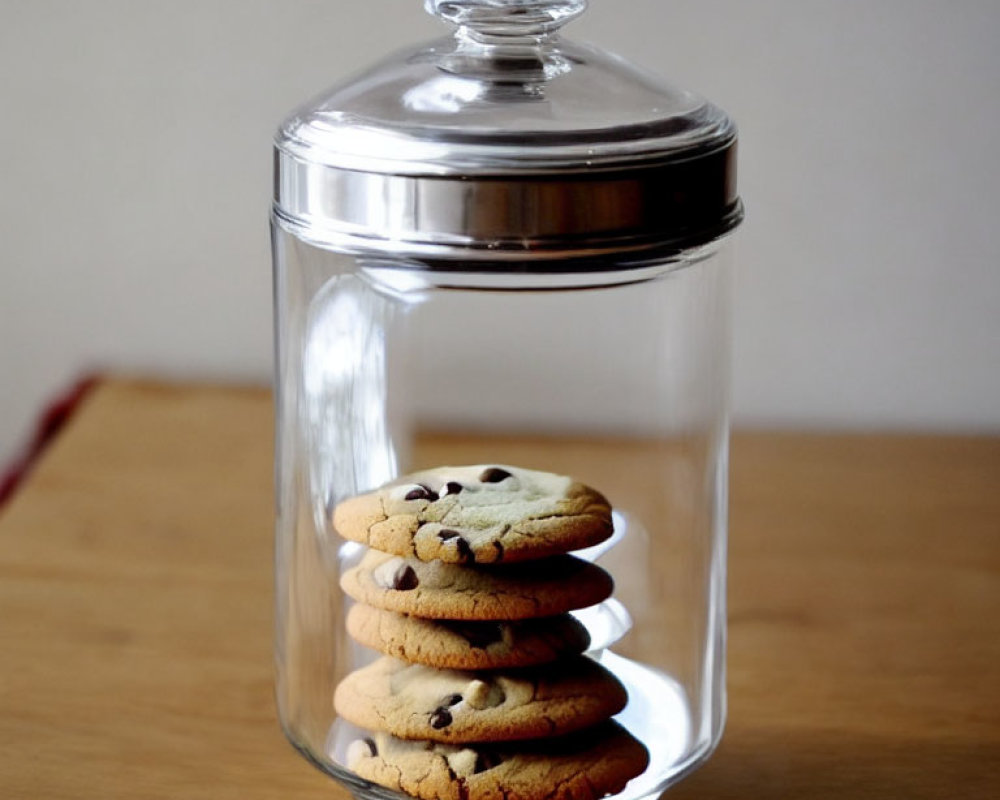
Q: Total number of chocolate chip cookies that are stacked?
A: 5